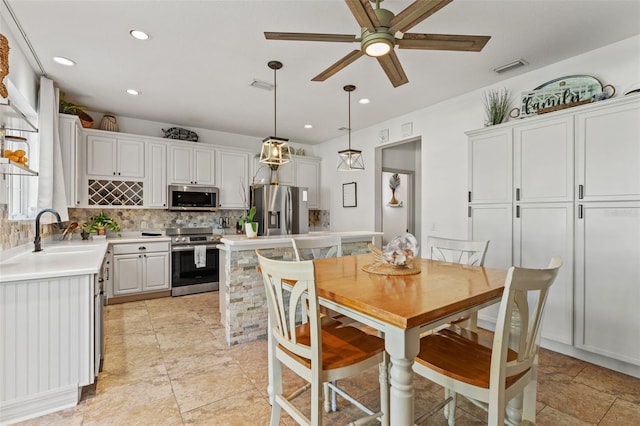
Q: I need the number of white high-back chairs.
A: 4